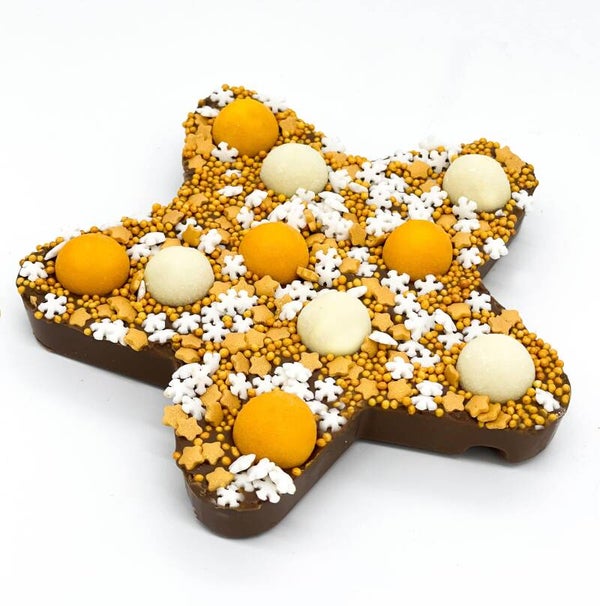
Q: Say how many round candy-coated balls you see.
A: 10